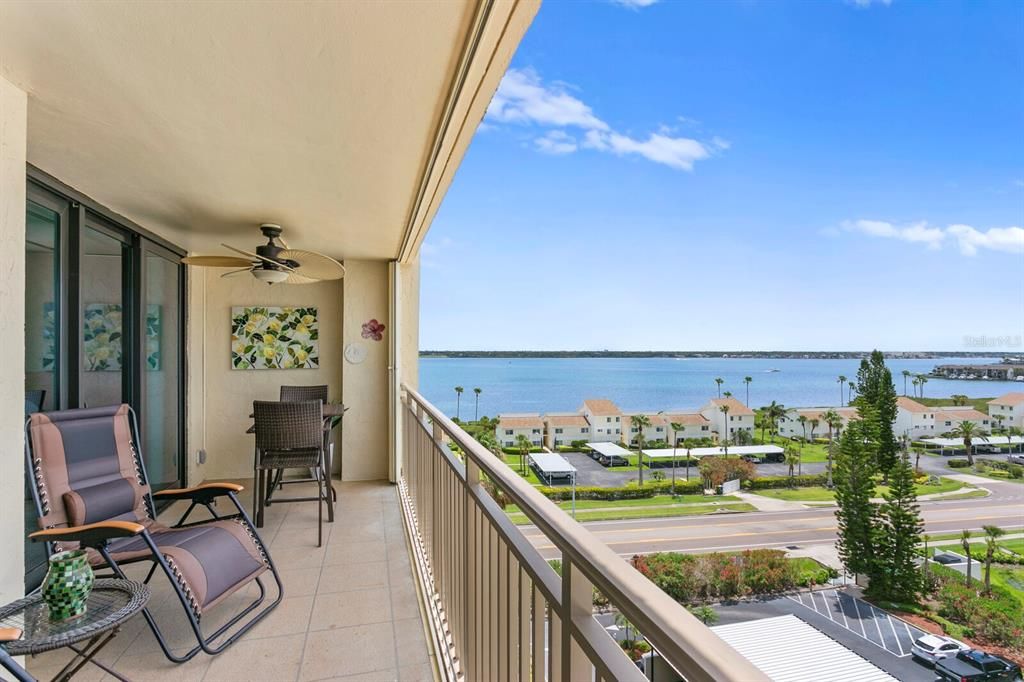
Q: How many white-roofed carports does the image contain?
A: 5